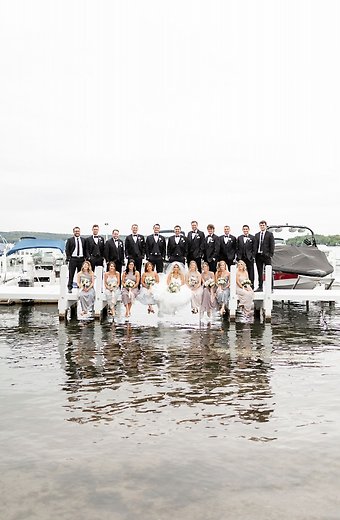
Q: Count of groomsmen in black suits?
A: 11